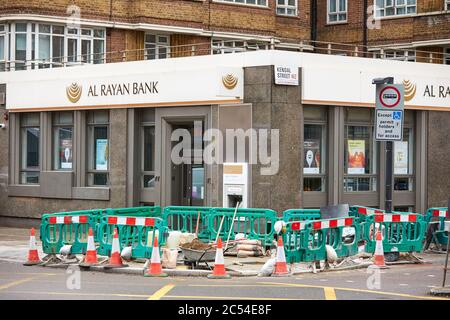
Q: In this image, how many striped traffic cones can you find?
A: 7